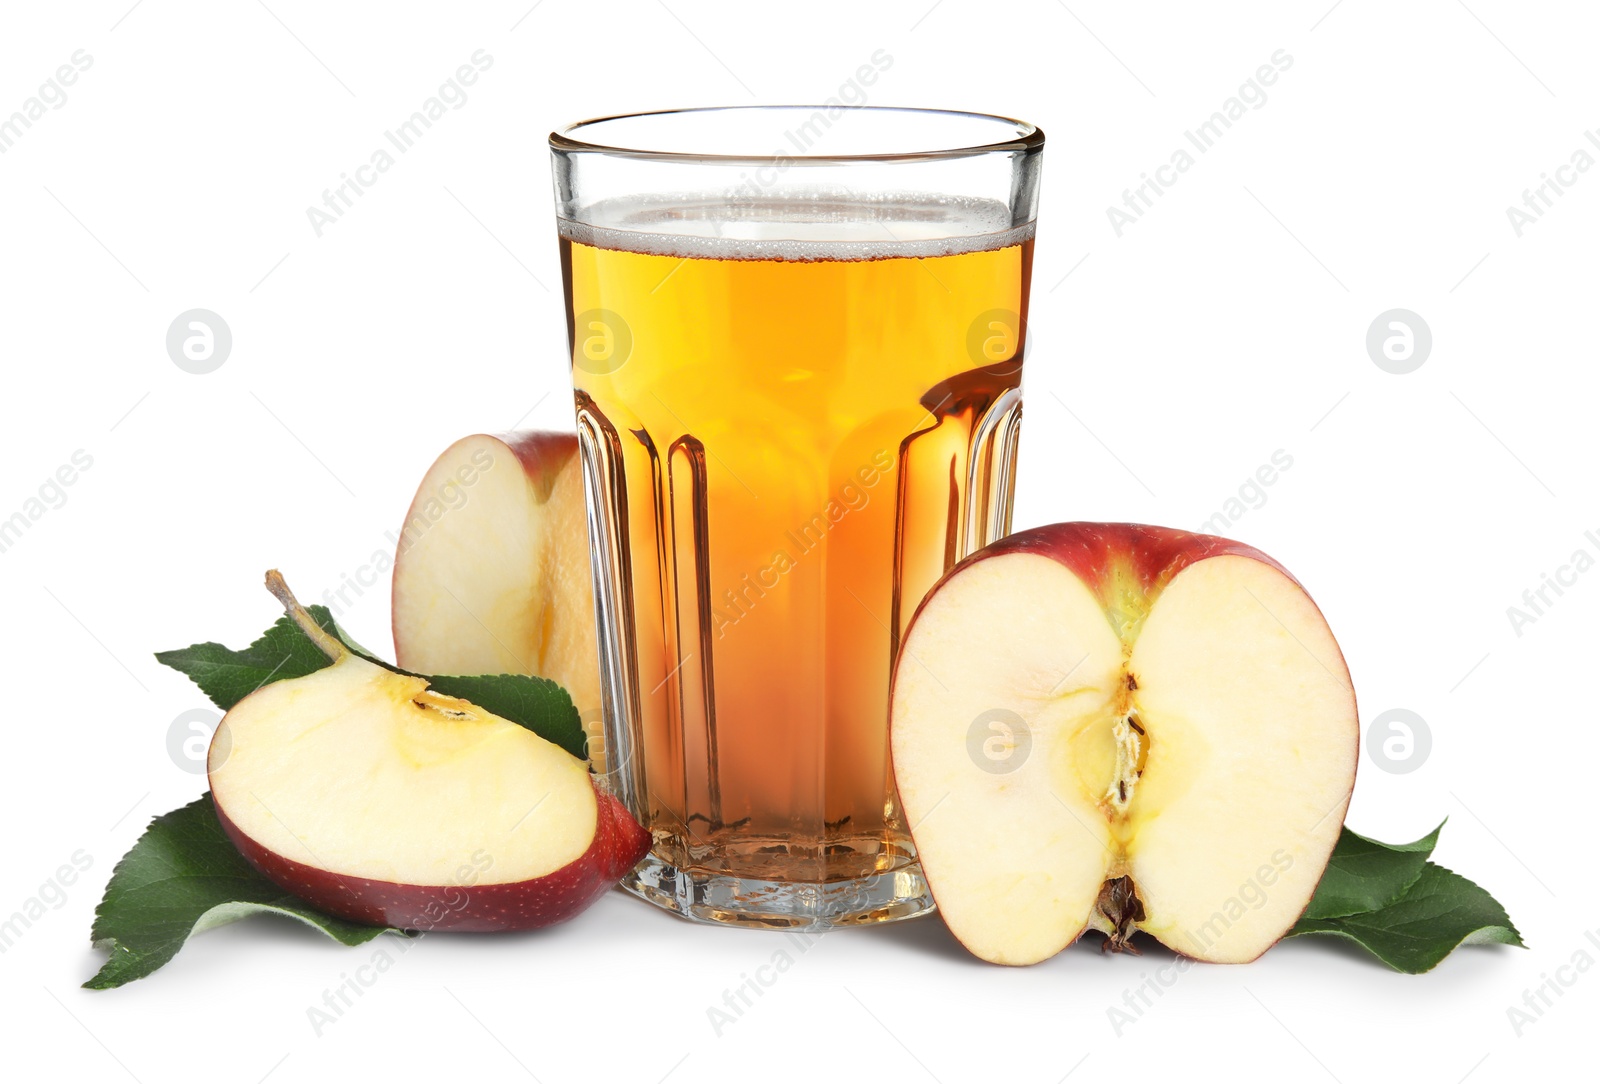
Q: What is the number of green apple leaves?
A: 4